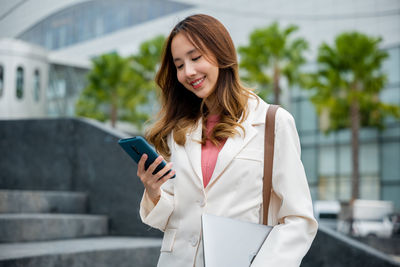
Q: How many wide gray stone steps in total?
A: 3